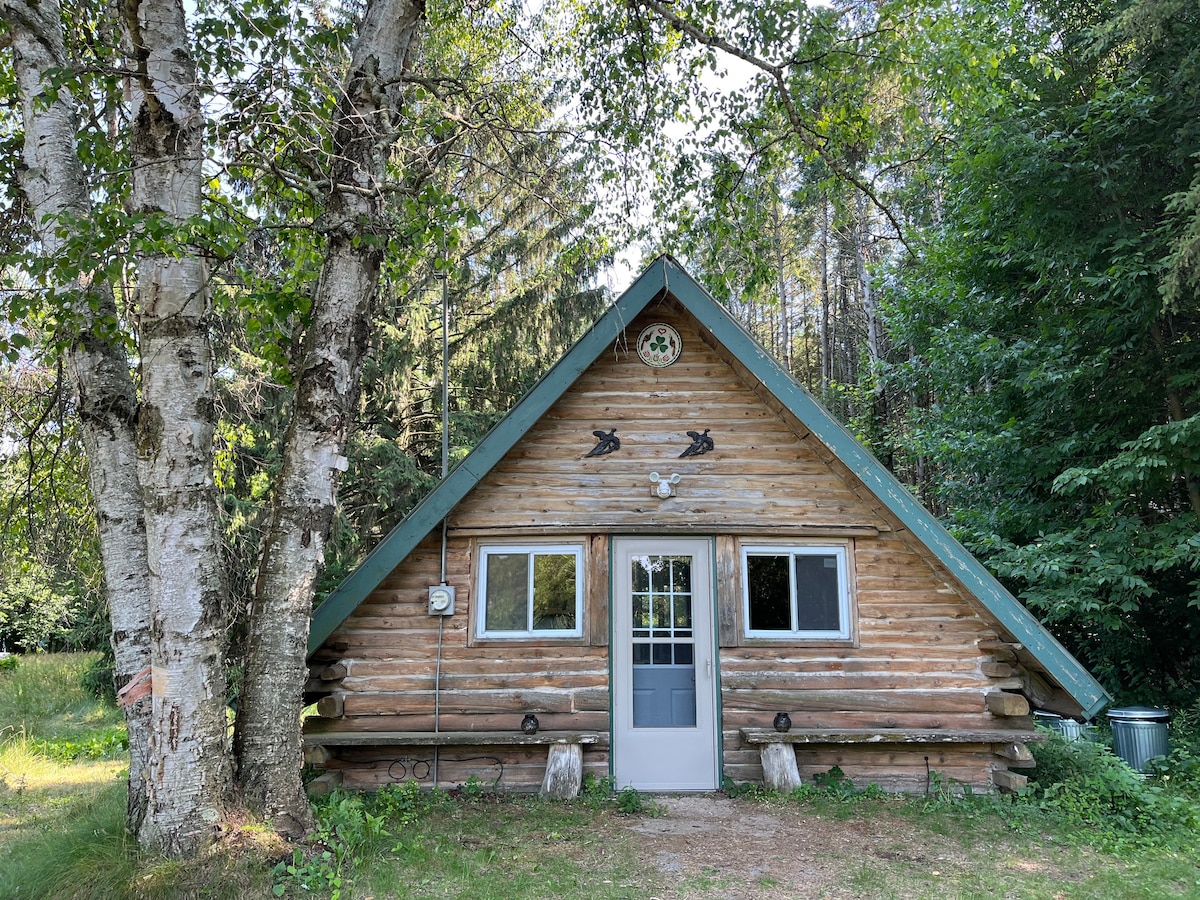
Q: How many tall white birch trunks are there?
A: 3